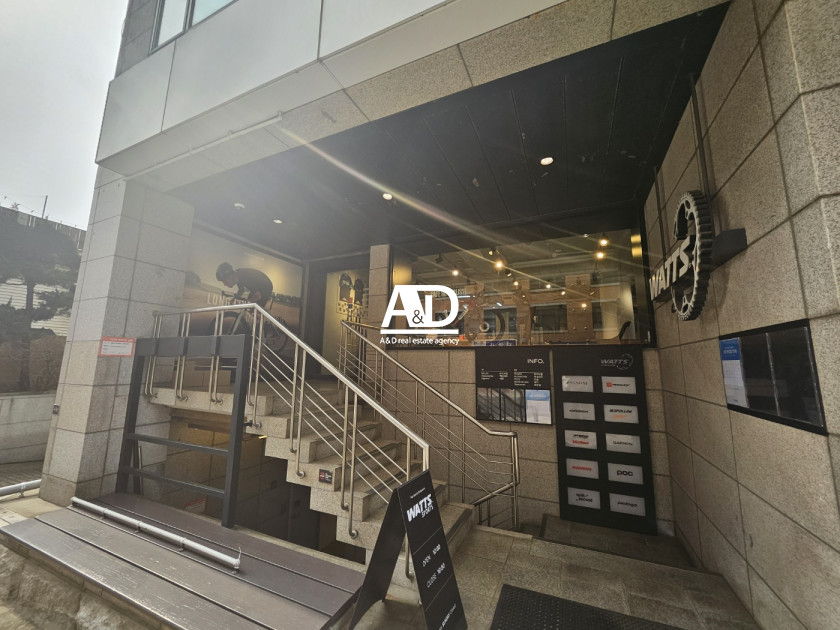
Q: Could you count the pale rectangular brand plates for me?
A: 10